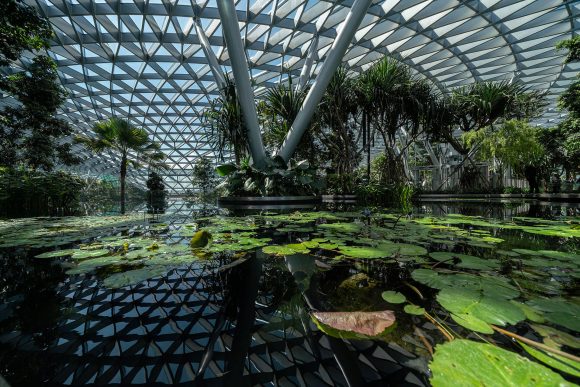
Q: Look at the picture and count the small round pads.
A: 2